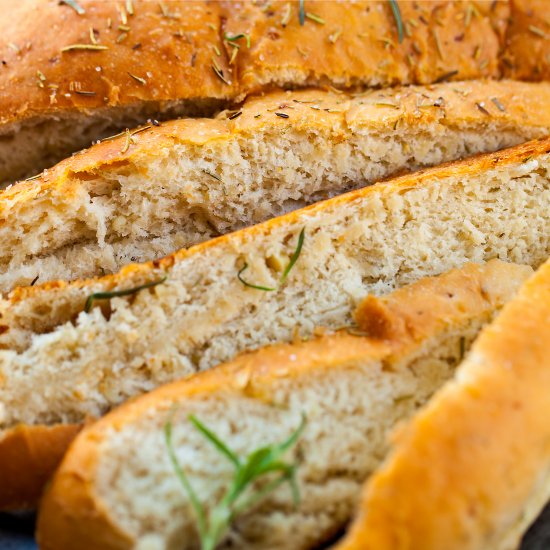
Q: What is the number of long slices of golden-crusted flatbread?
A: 5